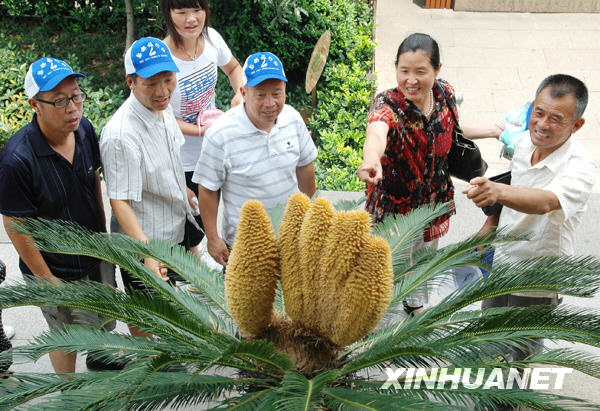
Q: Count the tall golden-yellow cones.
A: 5